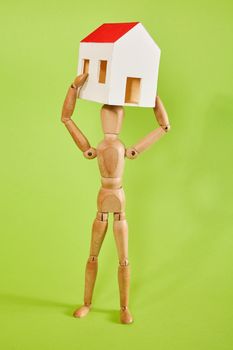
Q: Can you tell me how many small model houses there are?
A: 1